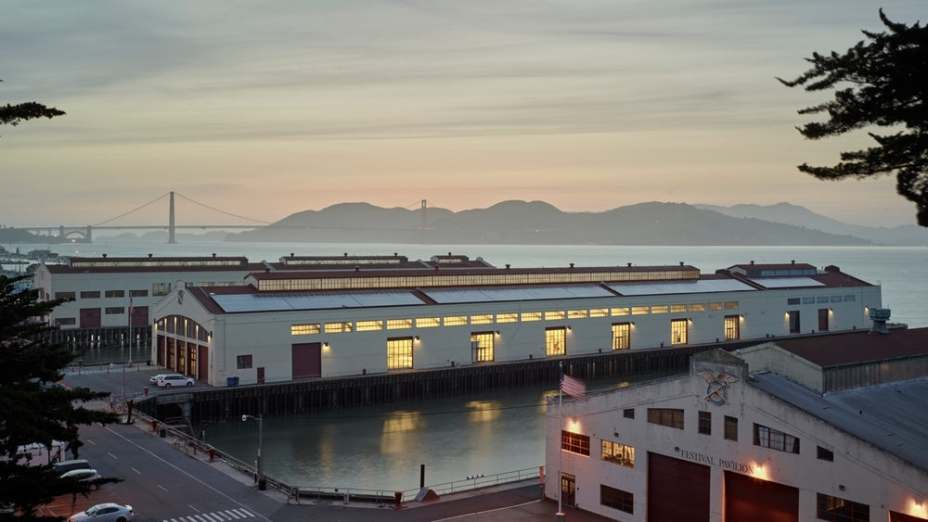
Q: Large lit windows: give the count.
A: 6